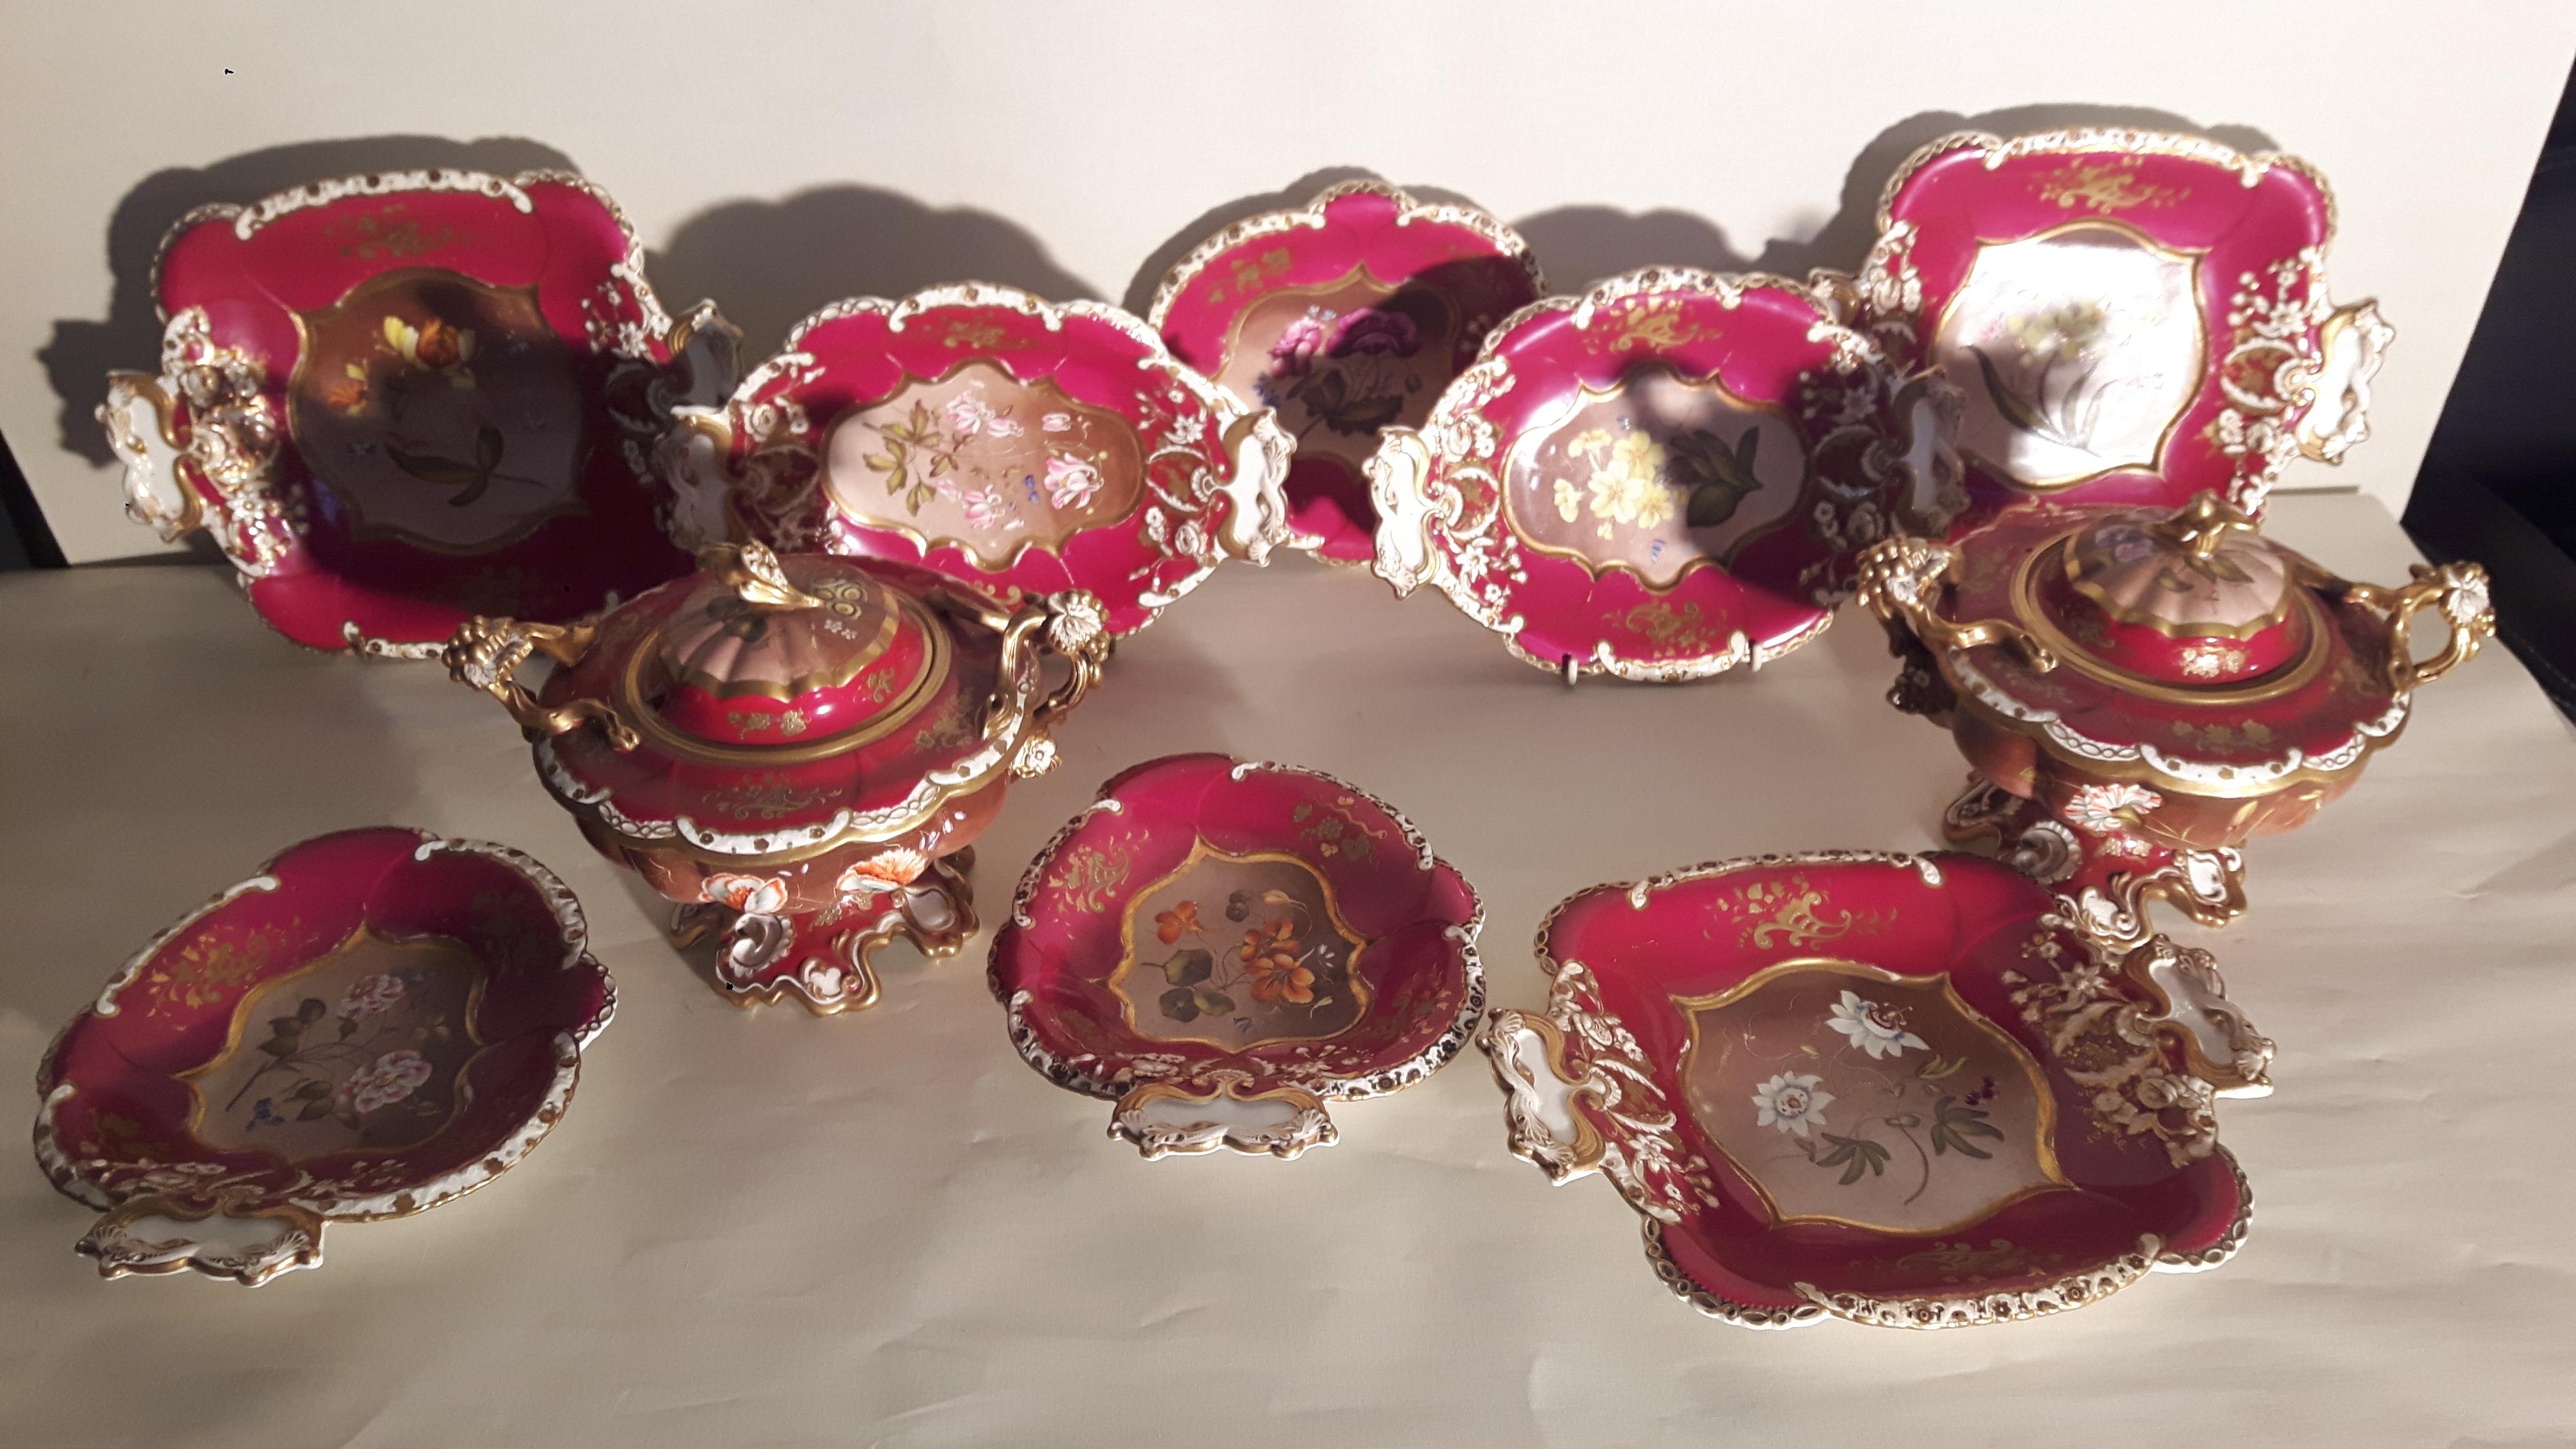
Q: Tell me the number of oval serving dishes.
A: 2